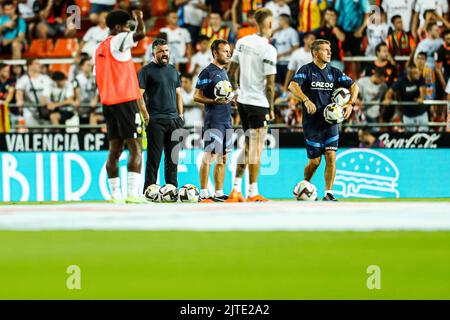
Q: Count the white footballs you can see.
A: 7